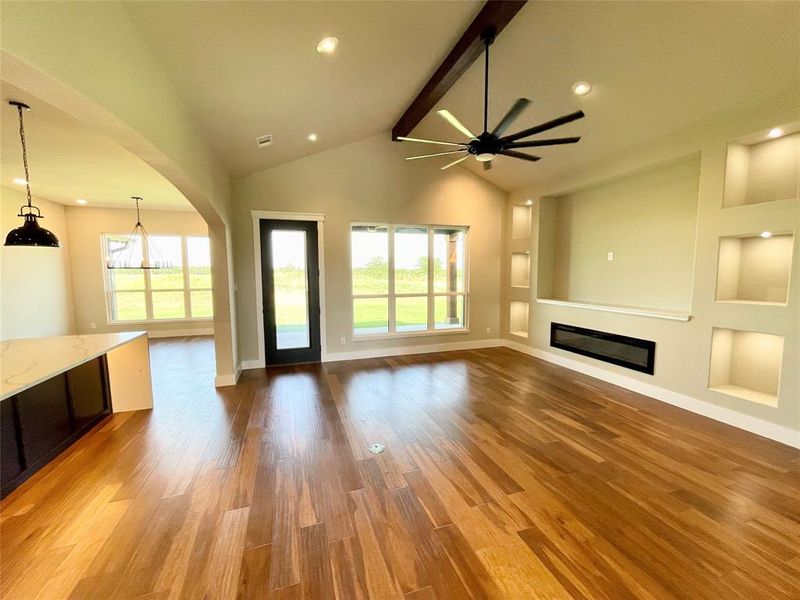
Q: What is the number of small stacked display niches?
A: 6